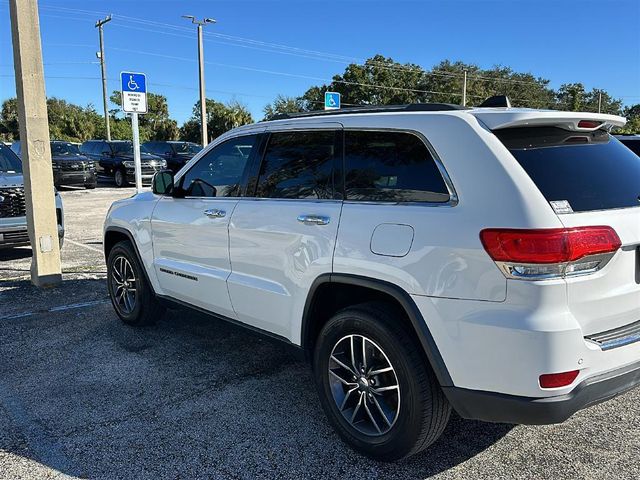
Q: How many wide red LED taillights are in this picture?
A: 1